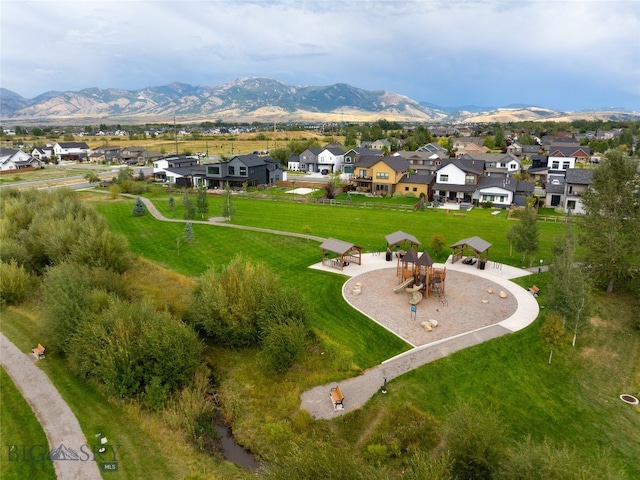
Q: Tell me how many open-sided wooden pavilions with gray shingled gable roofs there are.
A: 3